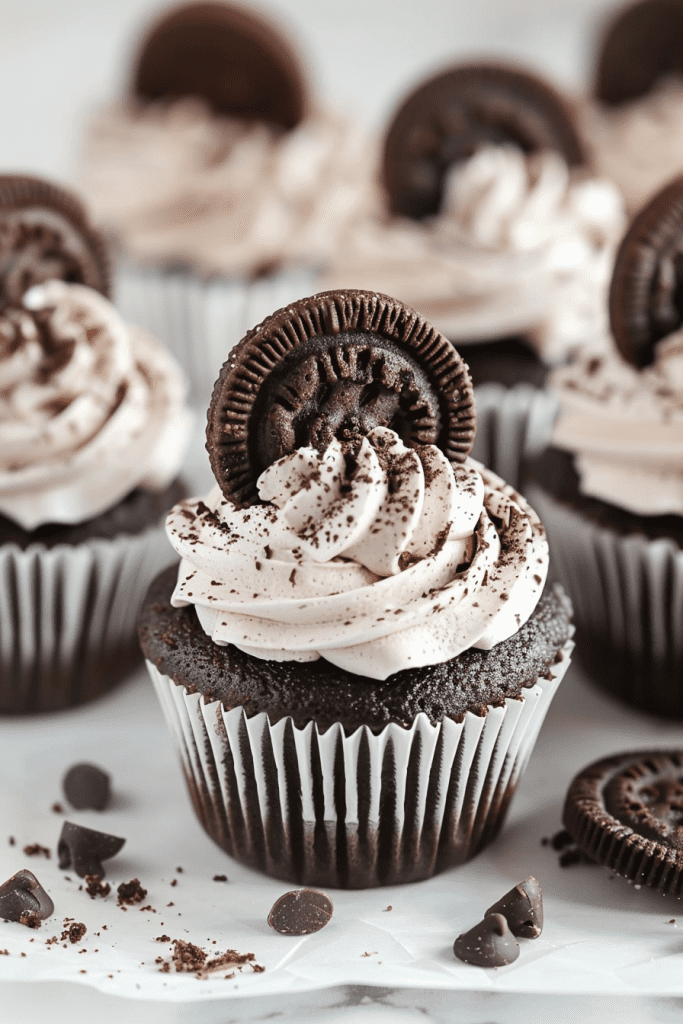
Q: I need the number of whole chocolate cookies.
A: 7